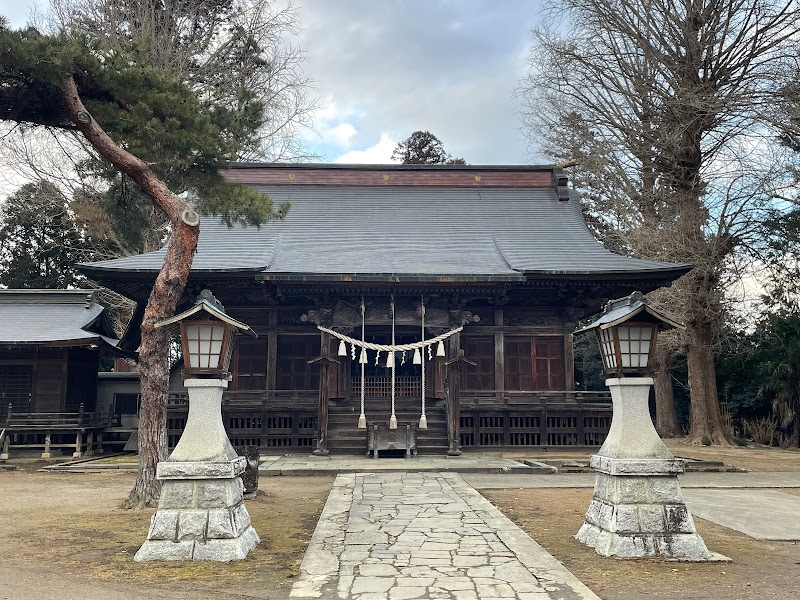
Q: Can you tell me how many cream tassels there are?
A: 8